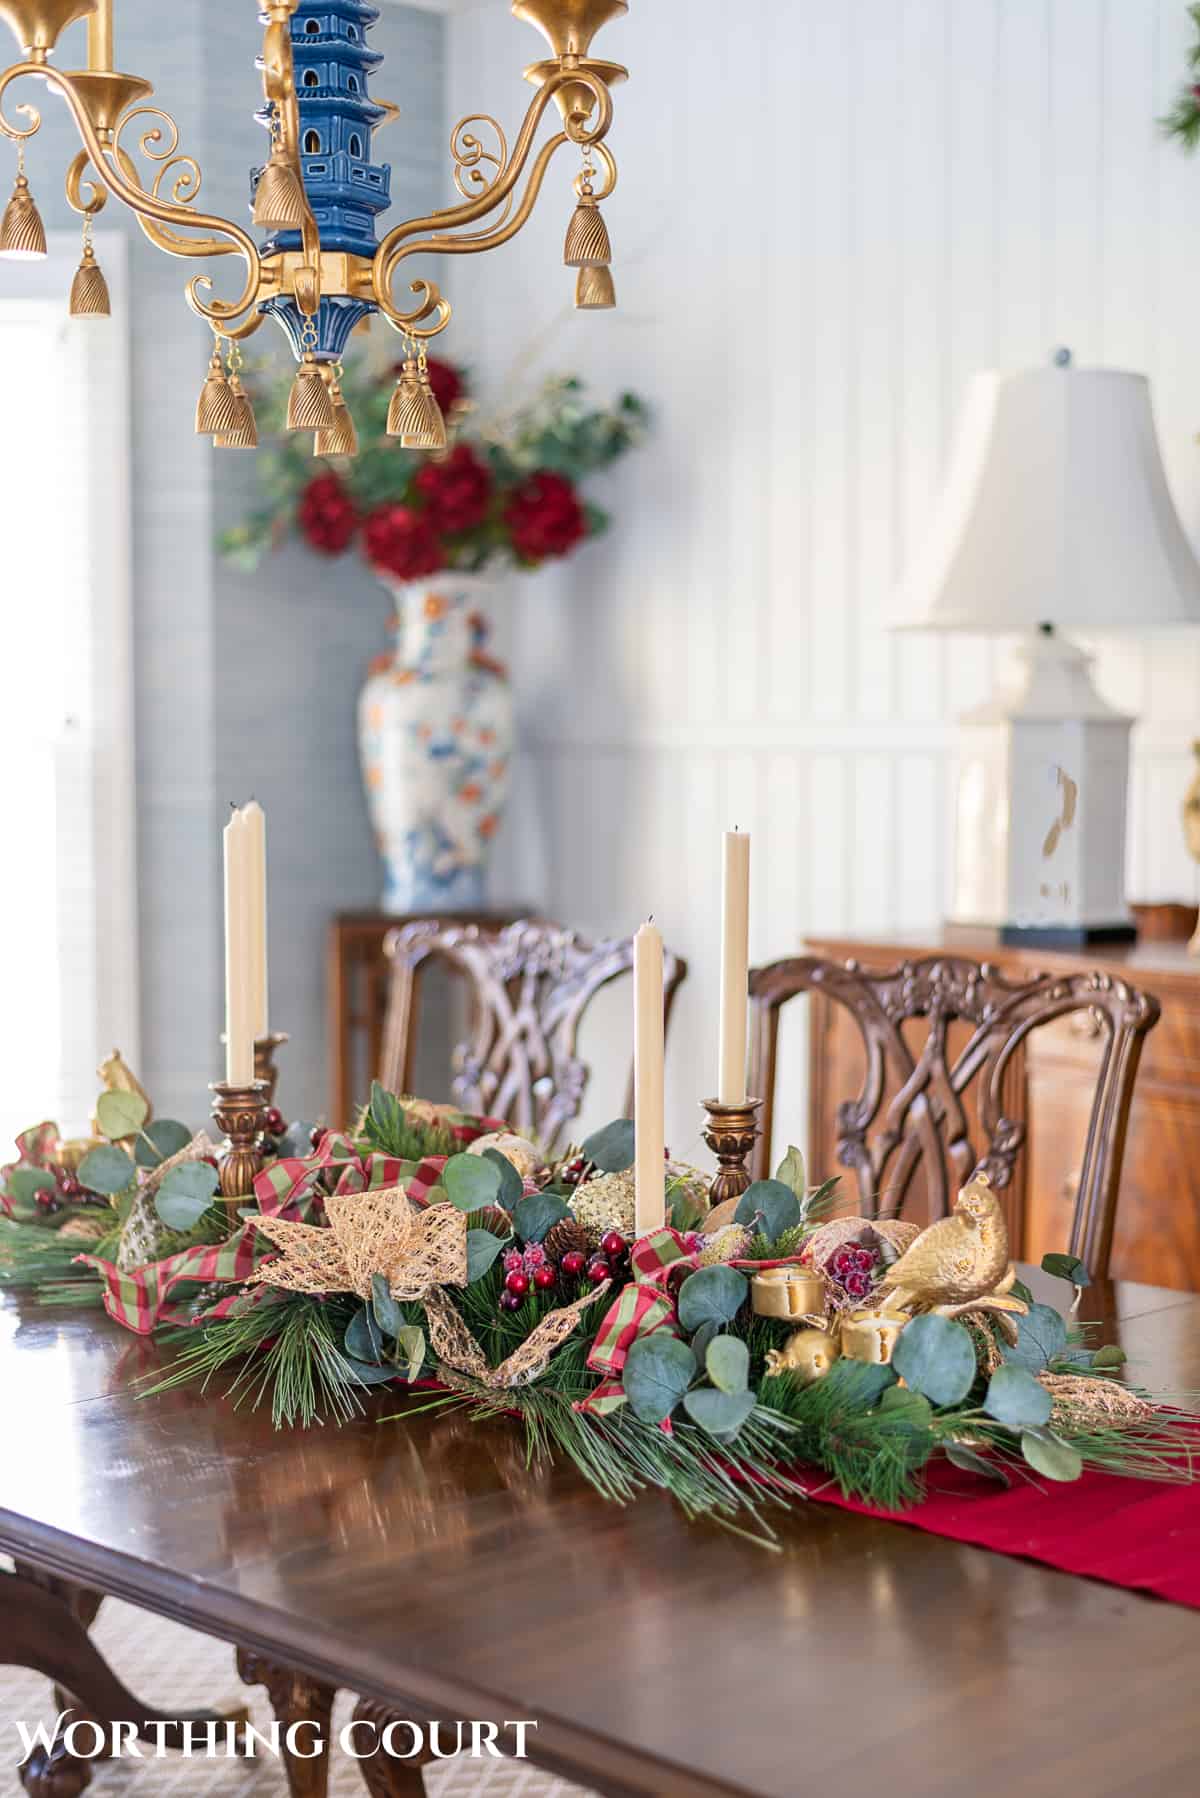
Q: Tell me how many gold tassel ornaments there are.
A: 11